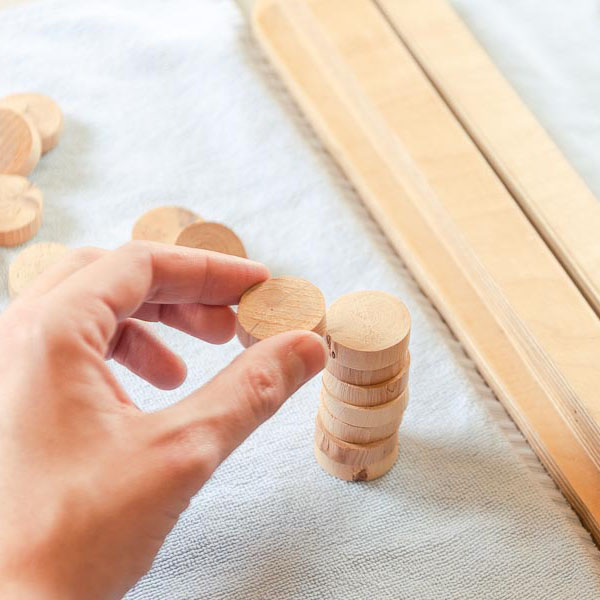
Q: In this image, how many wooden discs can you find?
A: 14